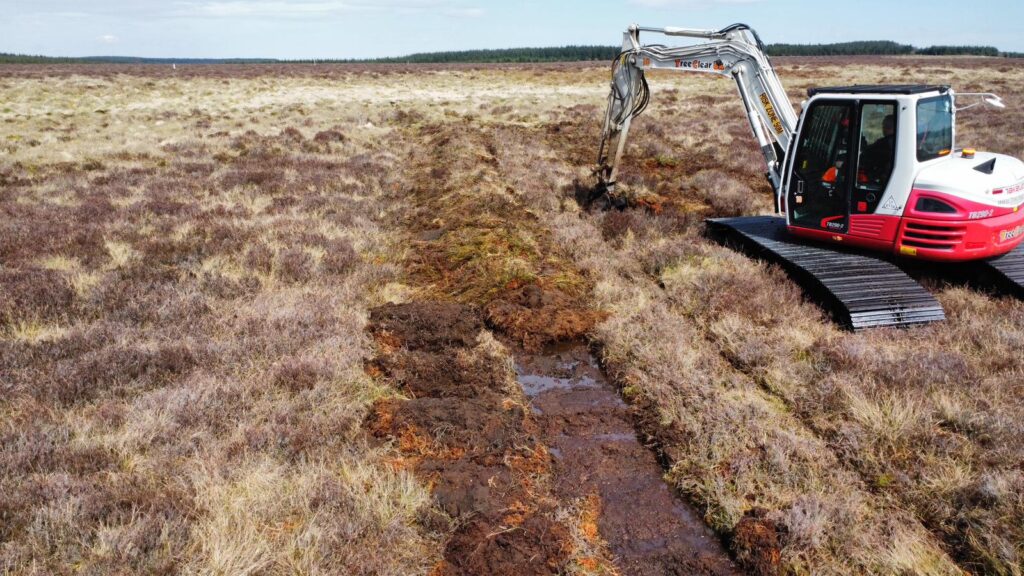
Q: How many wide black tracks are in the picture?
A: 2